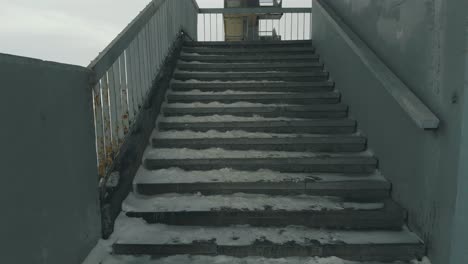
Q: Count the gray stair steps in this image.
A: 14